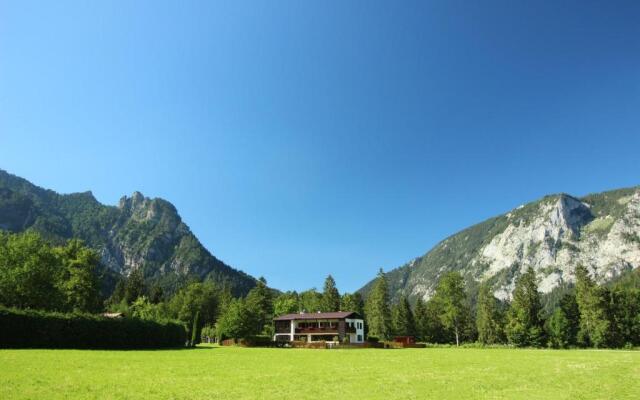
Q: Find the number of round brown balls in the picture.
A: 0